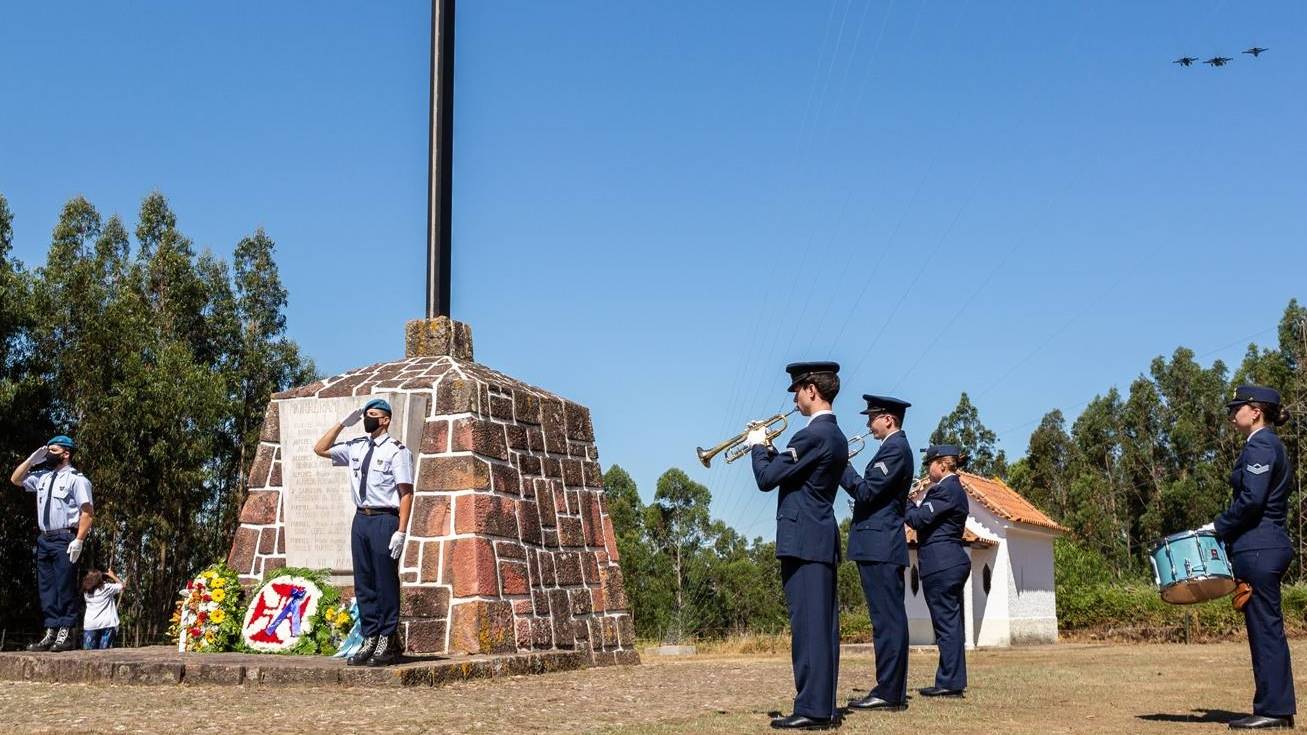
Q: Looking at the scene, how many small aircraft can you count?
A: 3